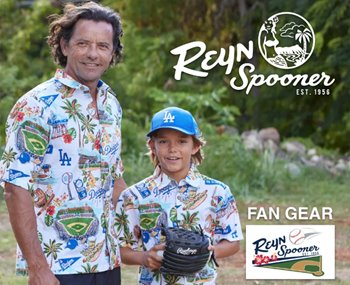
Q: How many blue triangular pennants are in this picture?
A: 3